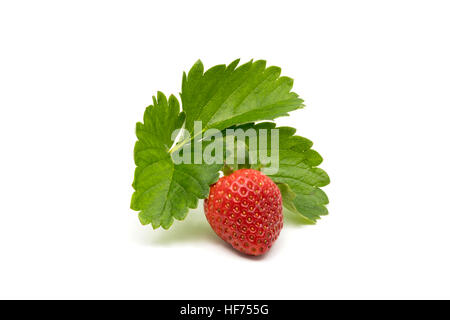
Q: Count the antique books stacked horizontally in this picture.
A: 0